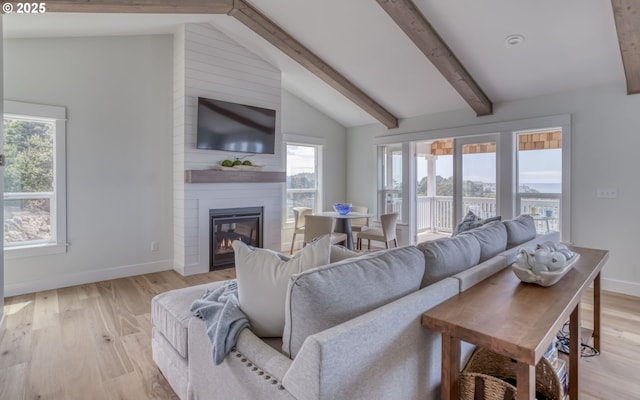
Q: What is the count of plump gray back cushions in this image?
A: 4